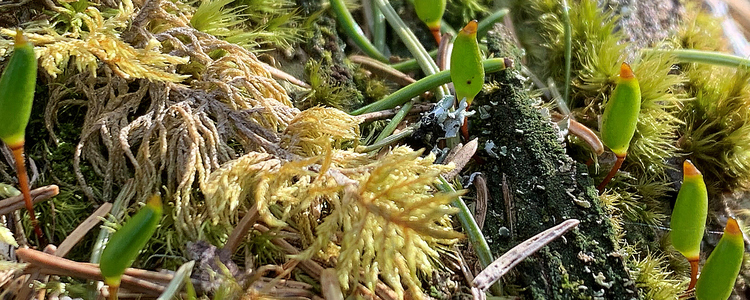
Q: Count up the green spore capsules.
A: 7